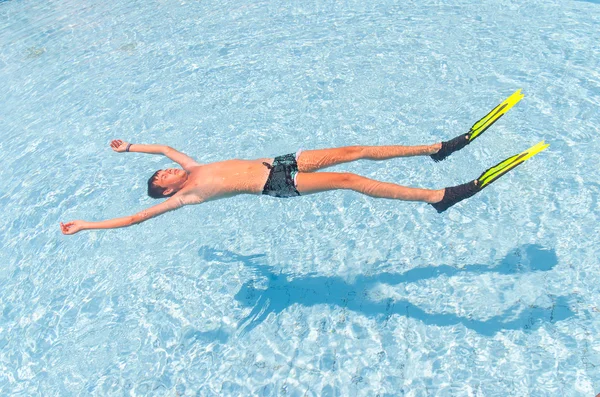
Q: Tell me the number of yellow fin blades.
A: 2